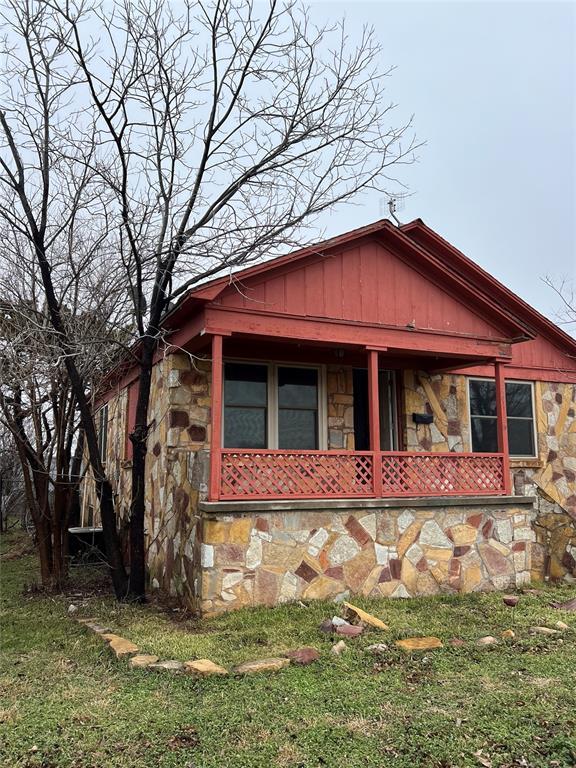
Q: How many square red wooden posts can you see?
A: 3